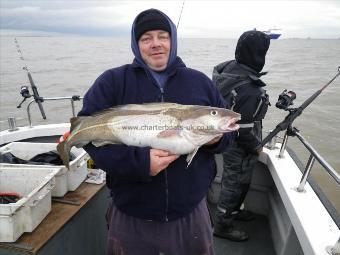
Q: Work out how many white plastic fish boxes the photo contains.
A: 2